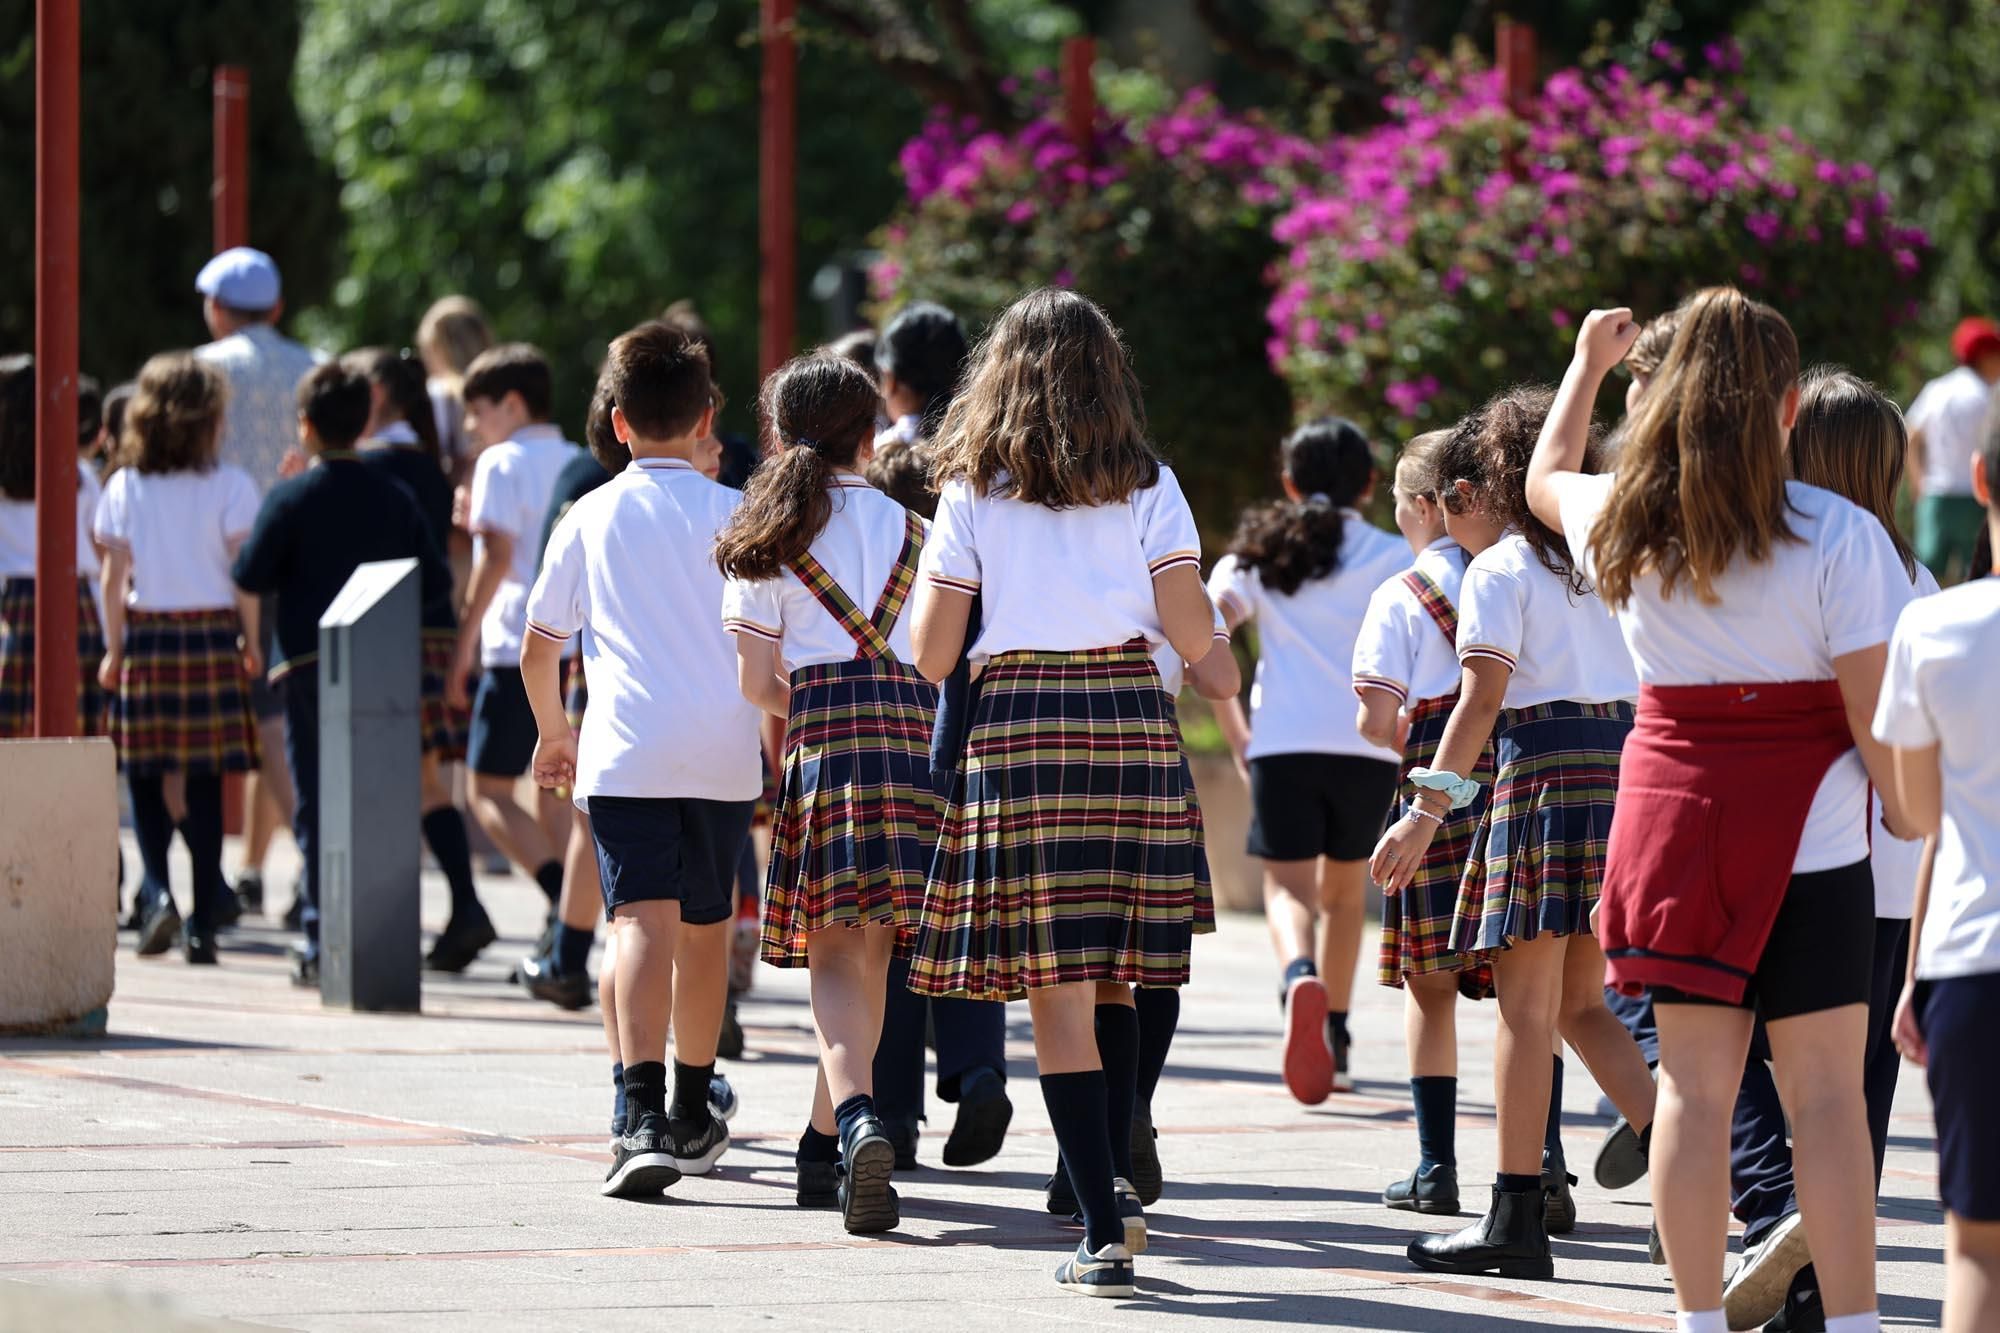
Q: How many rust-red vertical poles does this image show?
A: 5